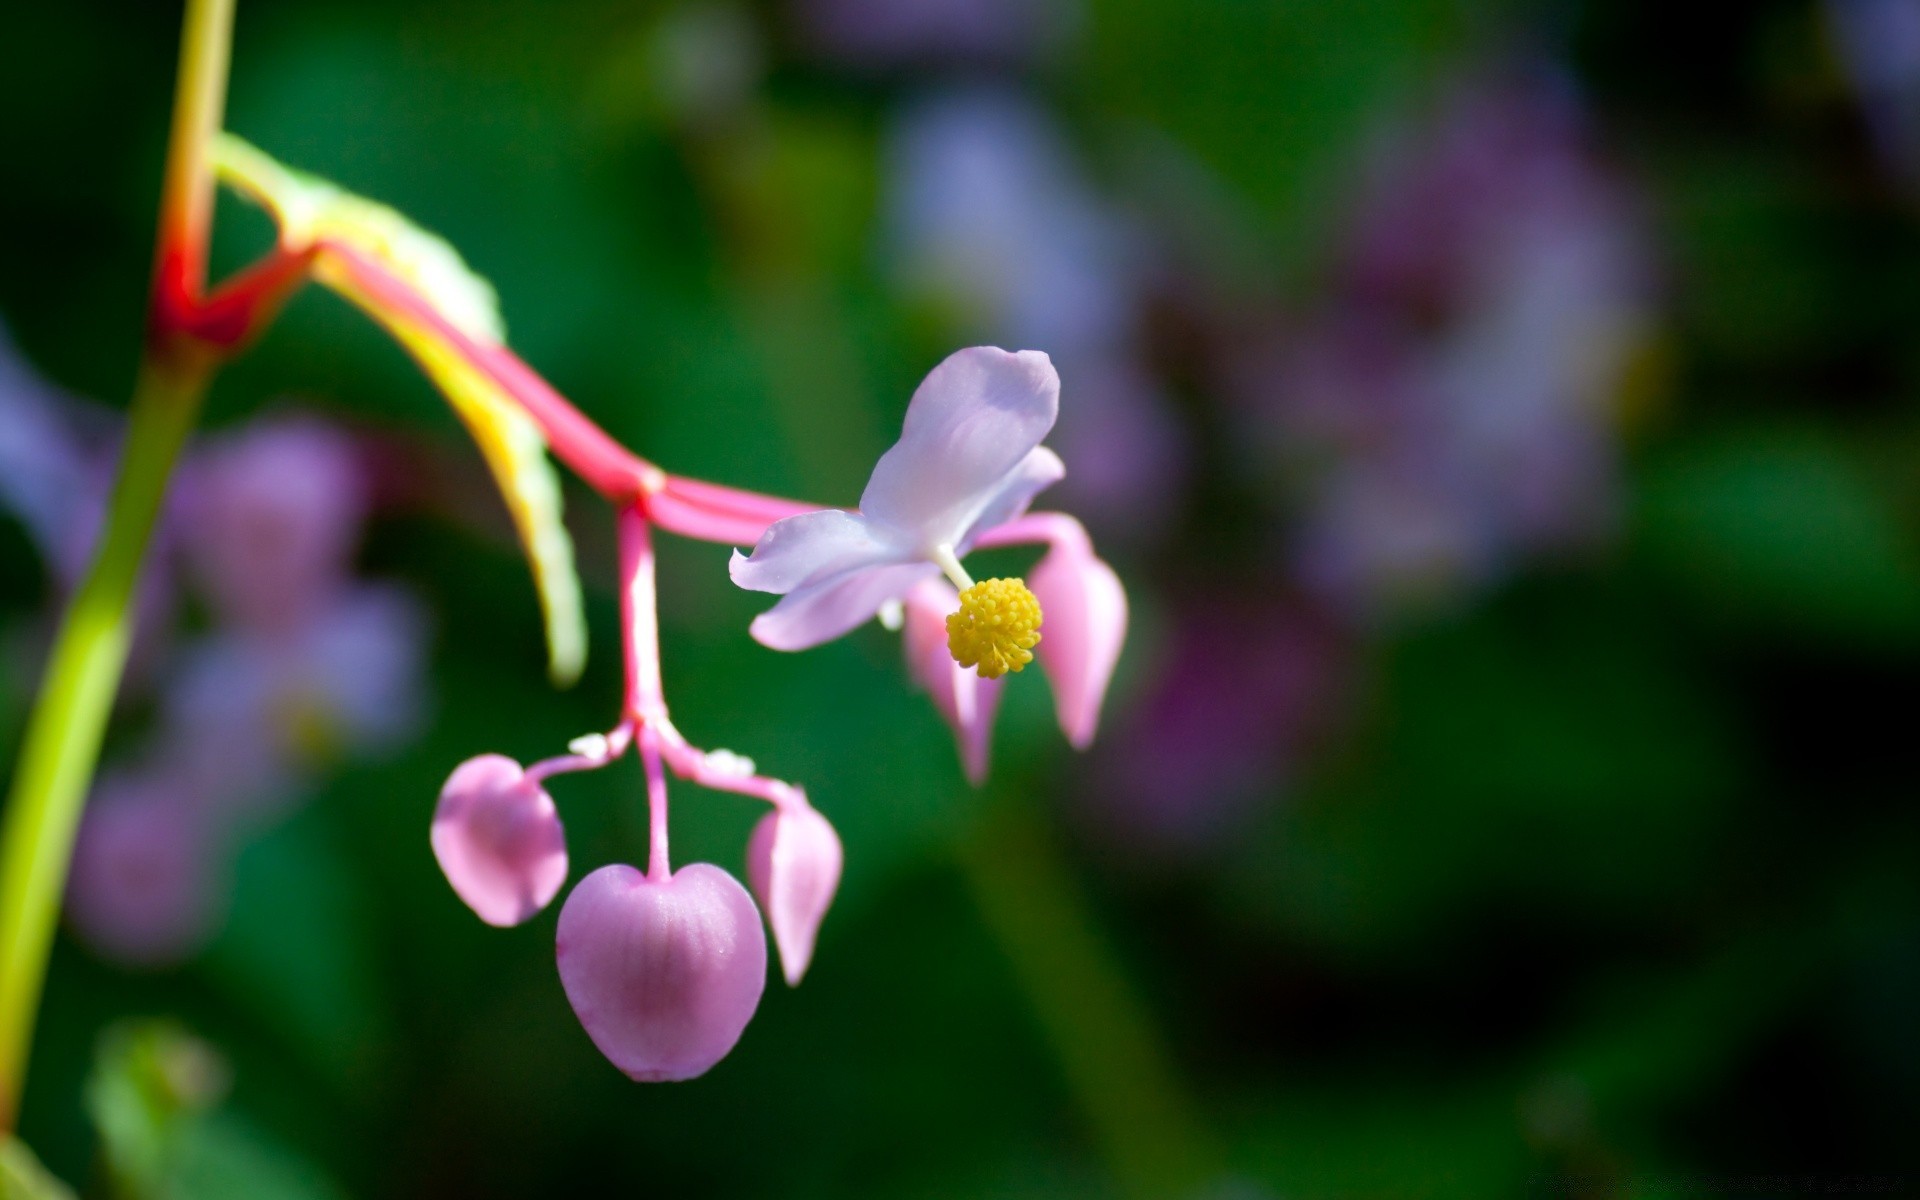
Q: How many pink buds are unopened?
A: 5